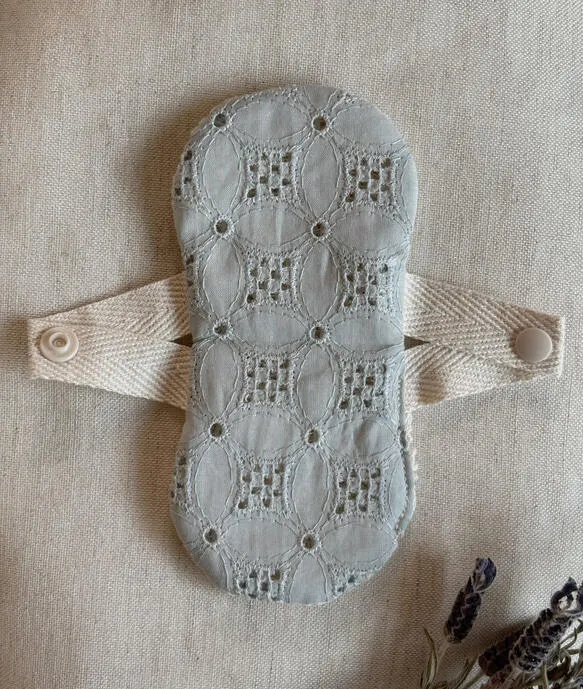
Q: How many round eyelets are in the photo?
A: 10